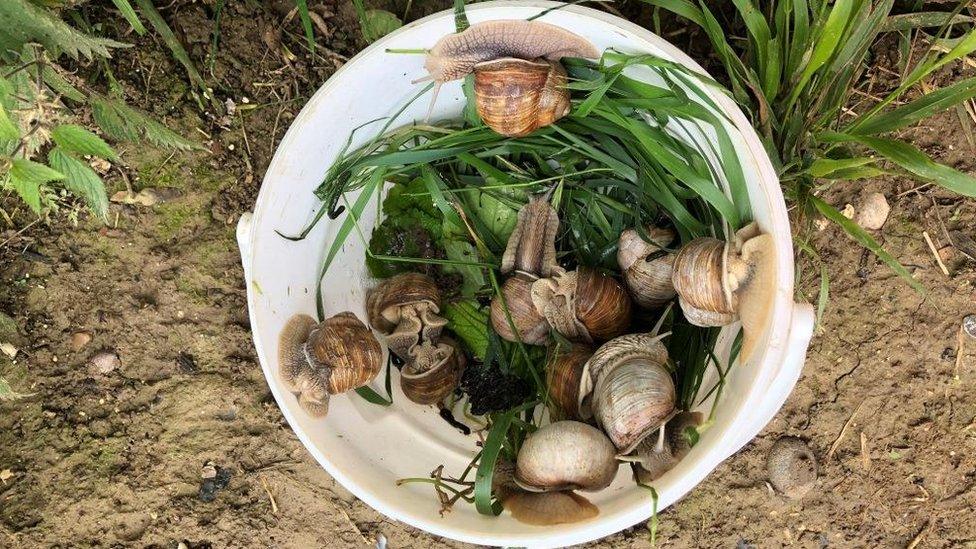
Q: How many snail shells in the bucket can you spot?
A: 11